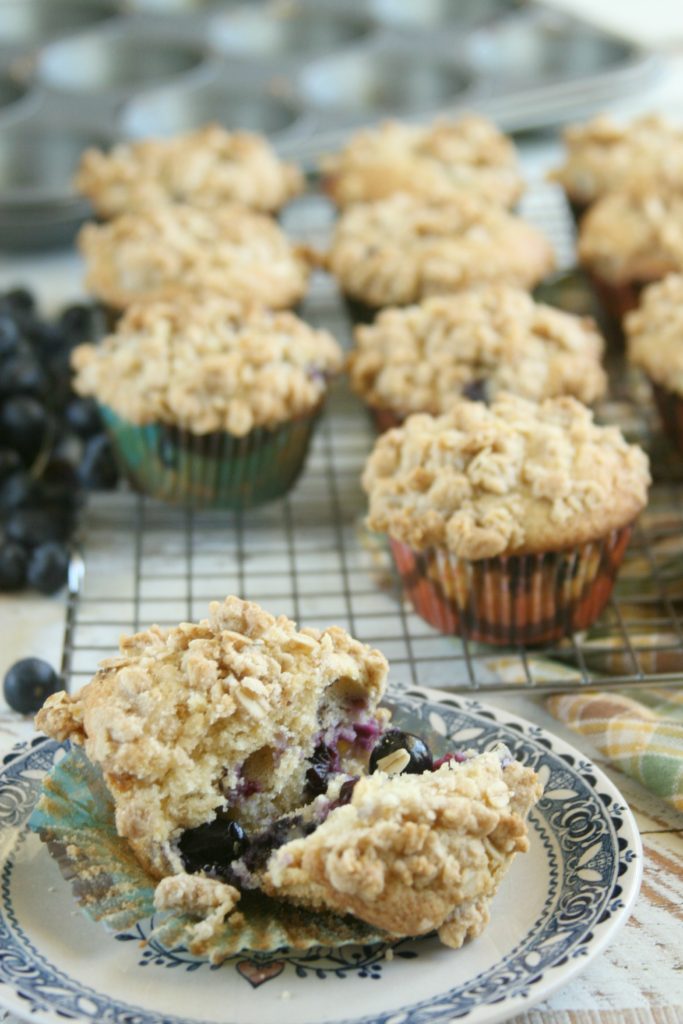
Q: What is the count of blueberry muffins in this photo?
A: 11